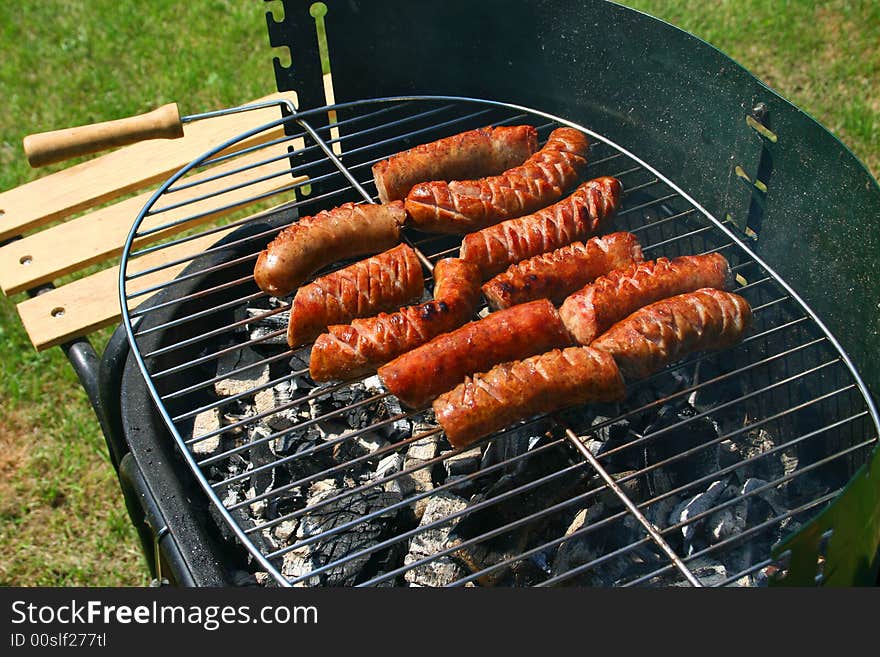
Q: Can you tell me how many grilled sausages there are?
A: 11